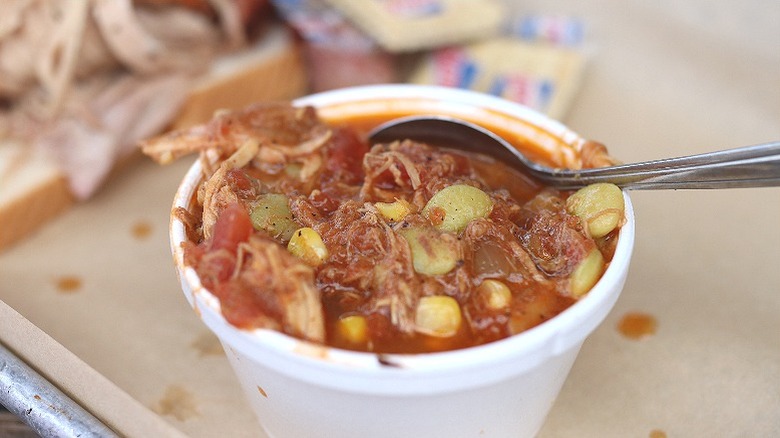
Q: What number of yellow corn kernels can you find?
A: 5